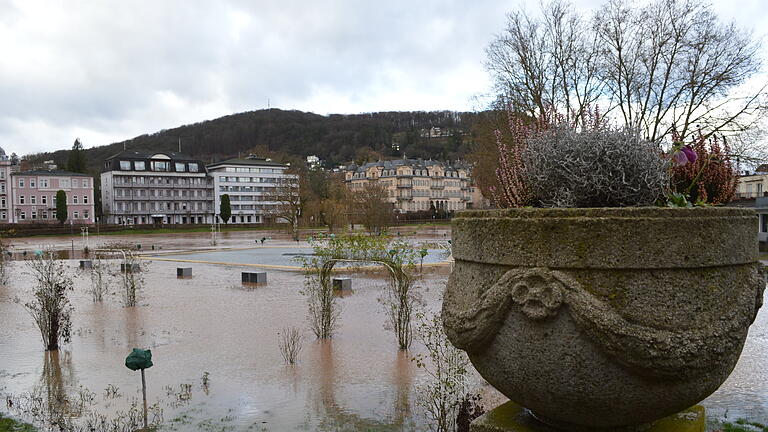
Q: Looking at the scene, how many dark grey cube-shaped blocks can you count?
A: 5